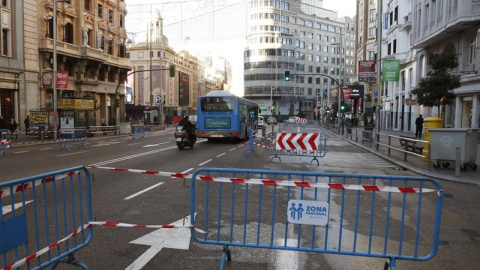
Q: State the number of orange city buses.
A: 0